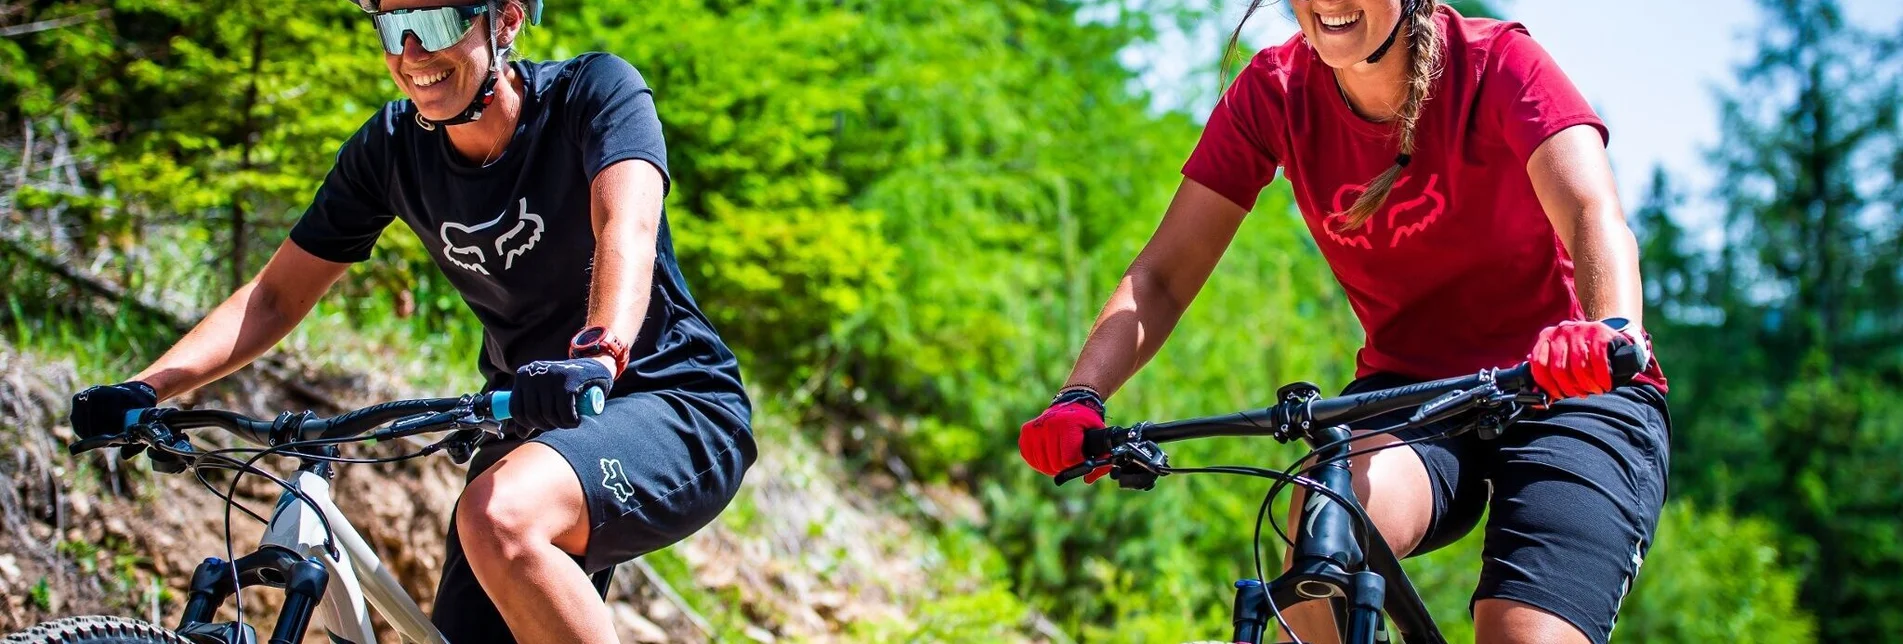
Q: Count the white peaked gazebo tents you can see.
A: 0